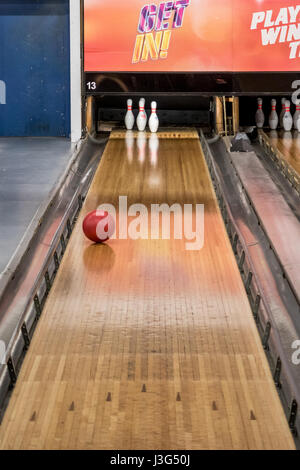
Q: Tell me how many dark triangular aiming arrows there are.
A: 7